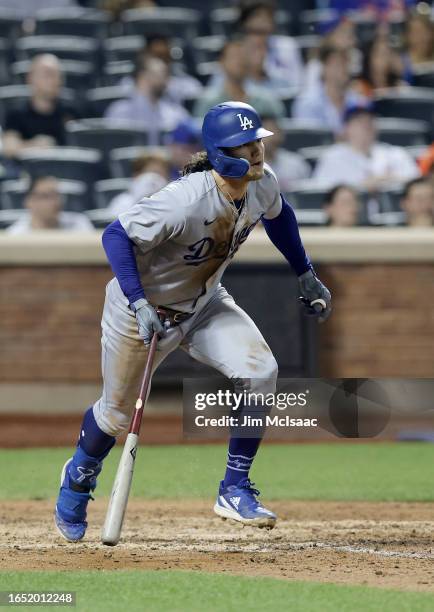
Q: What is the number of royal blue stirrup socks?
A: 2